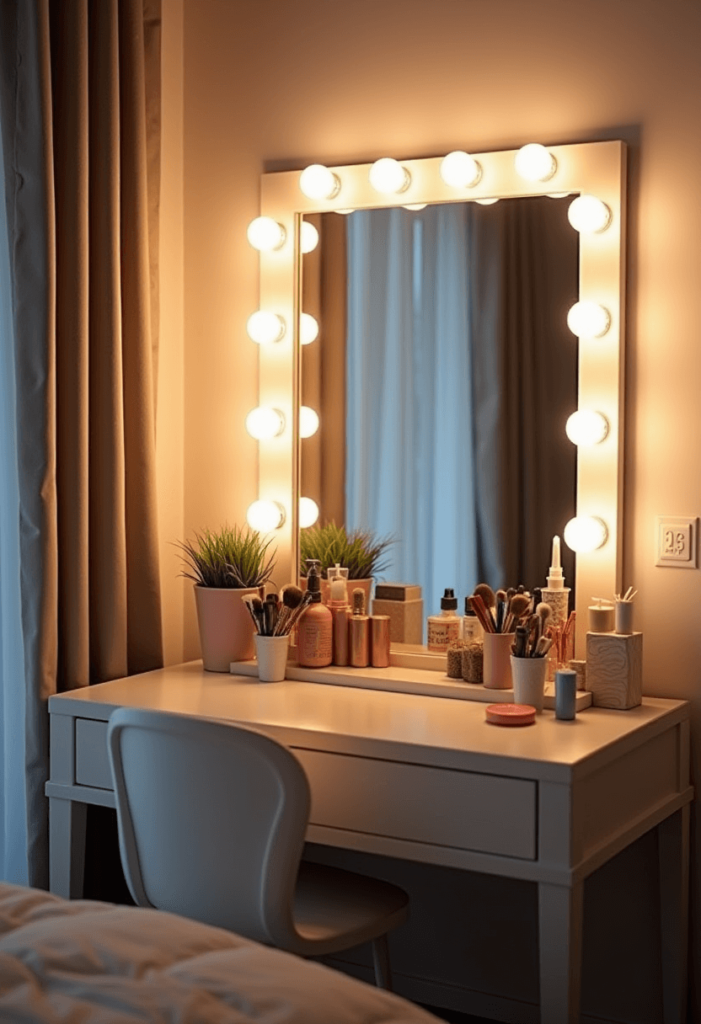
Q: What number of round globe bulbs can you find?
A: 12